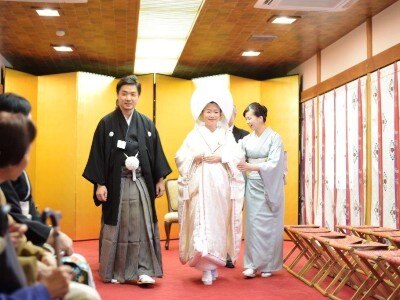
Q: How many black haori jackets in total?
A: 1